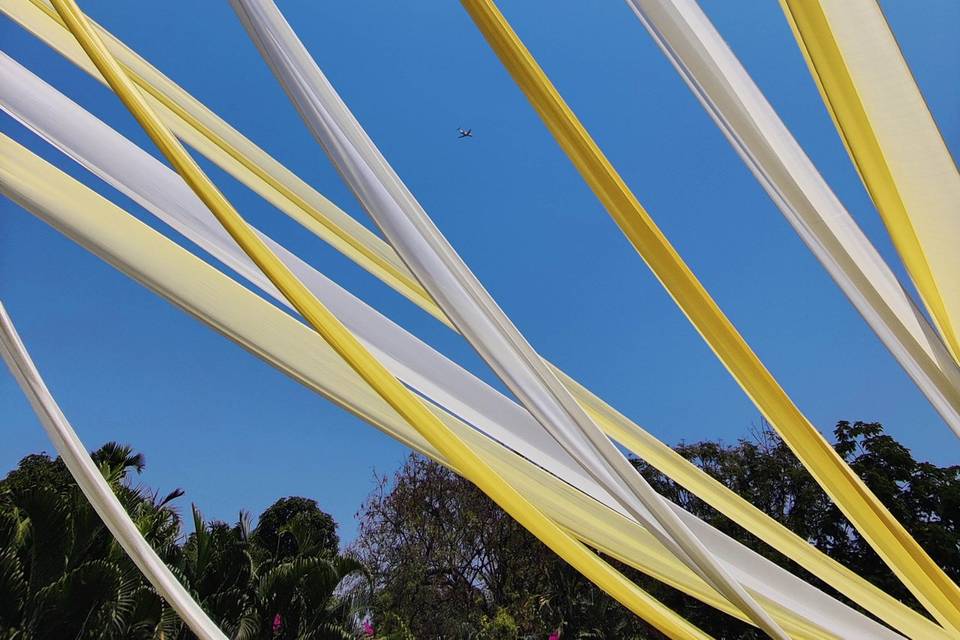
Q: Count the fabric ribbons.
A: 9